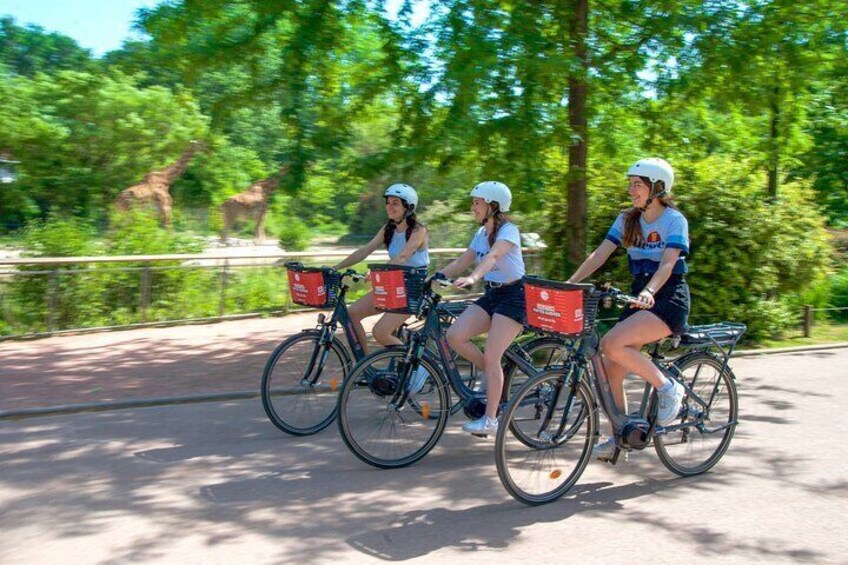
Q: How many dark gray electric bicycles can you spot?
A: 3